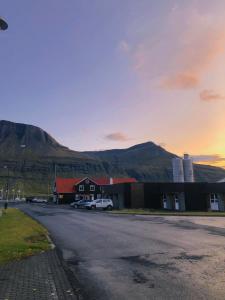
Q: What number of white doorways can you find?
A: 3